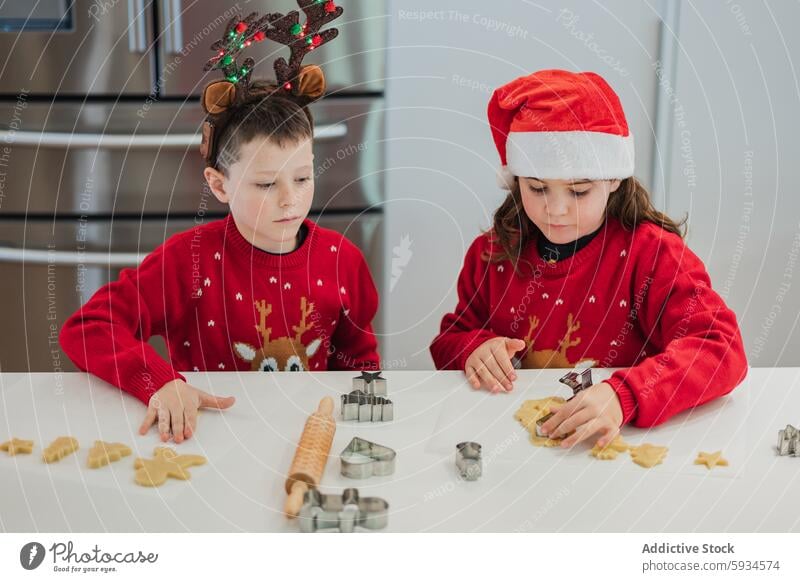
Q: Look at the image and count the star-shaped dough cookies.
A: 2